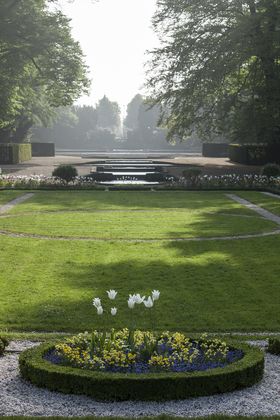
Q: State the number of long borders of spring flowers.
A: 2